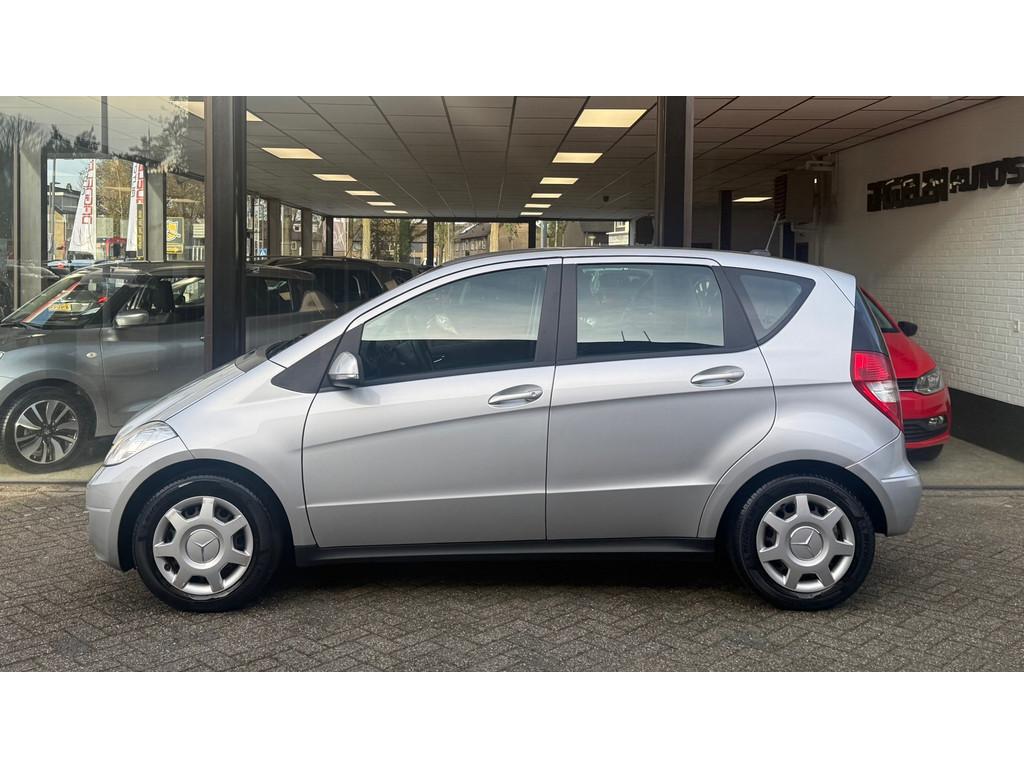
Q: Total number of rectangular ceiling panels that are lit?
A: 13